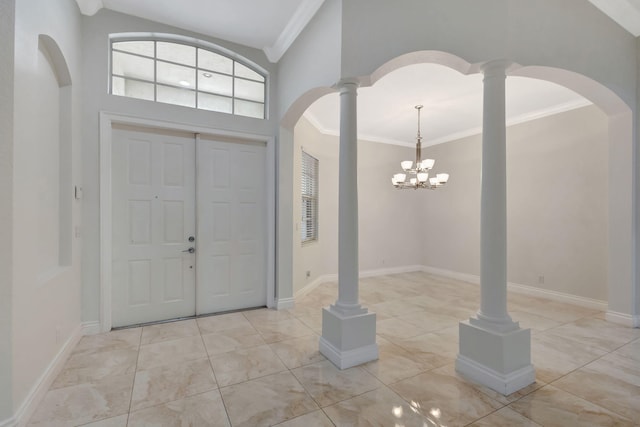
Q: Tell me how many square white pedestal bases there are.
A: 2